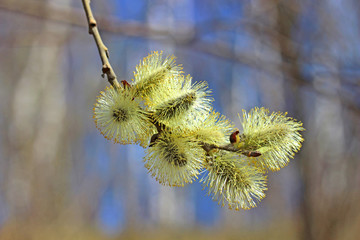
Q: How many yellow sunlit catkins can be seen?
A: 7